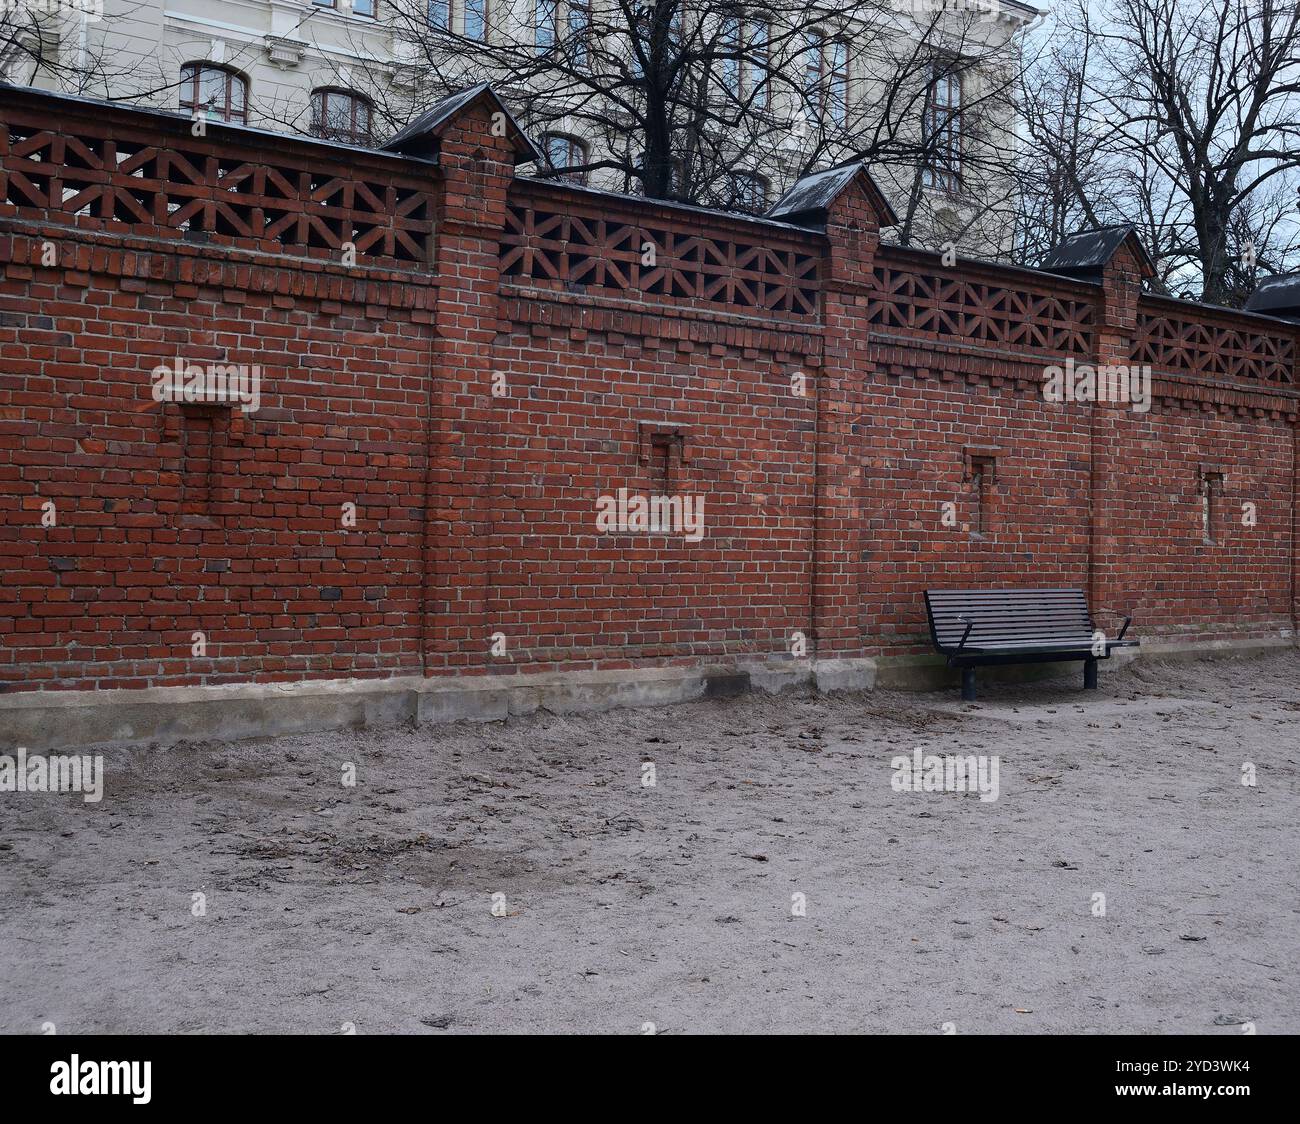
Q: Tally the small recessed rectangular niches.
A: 4